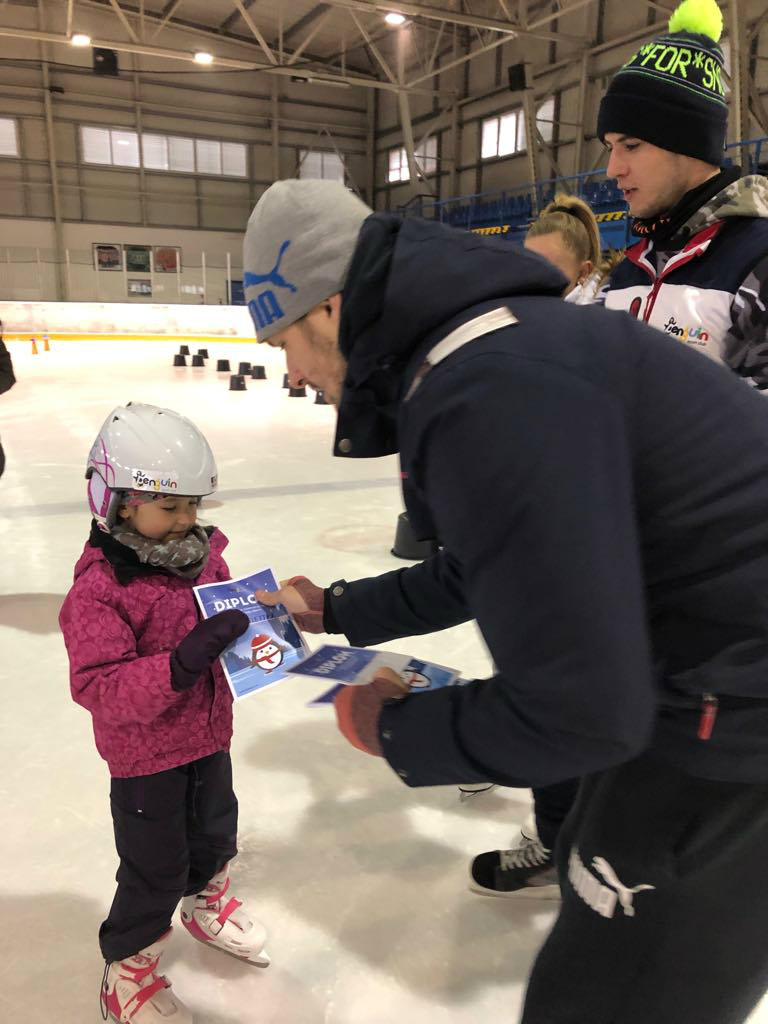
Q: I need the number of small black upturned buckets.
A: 12